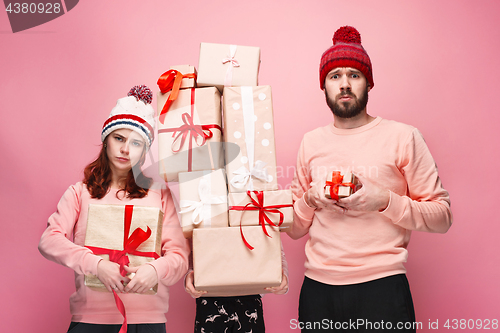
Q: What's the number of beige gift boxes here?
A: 9